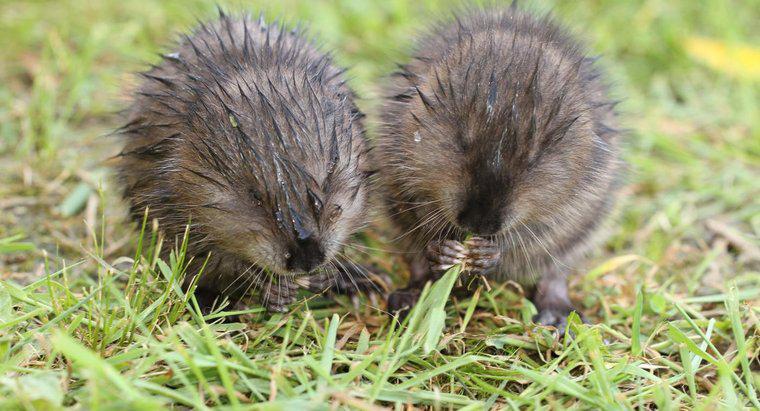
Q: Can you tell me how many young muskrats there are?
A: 2